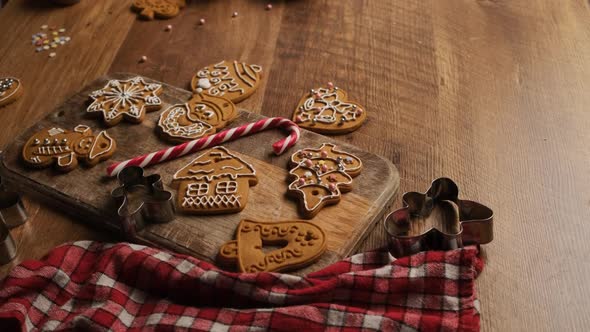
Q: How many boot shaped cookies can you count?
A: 0